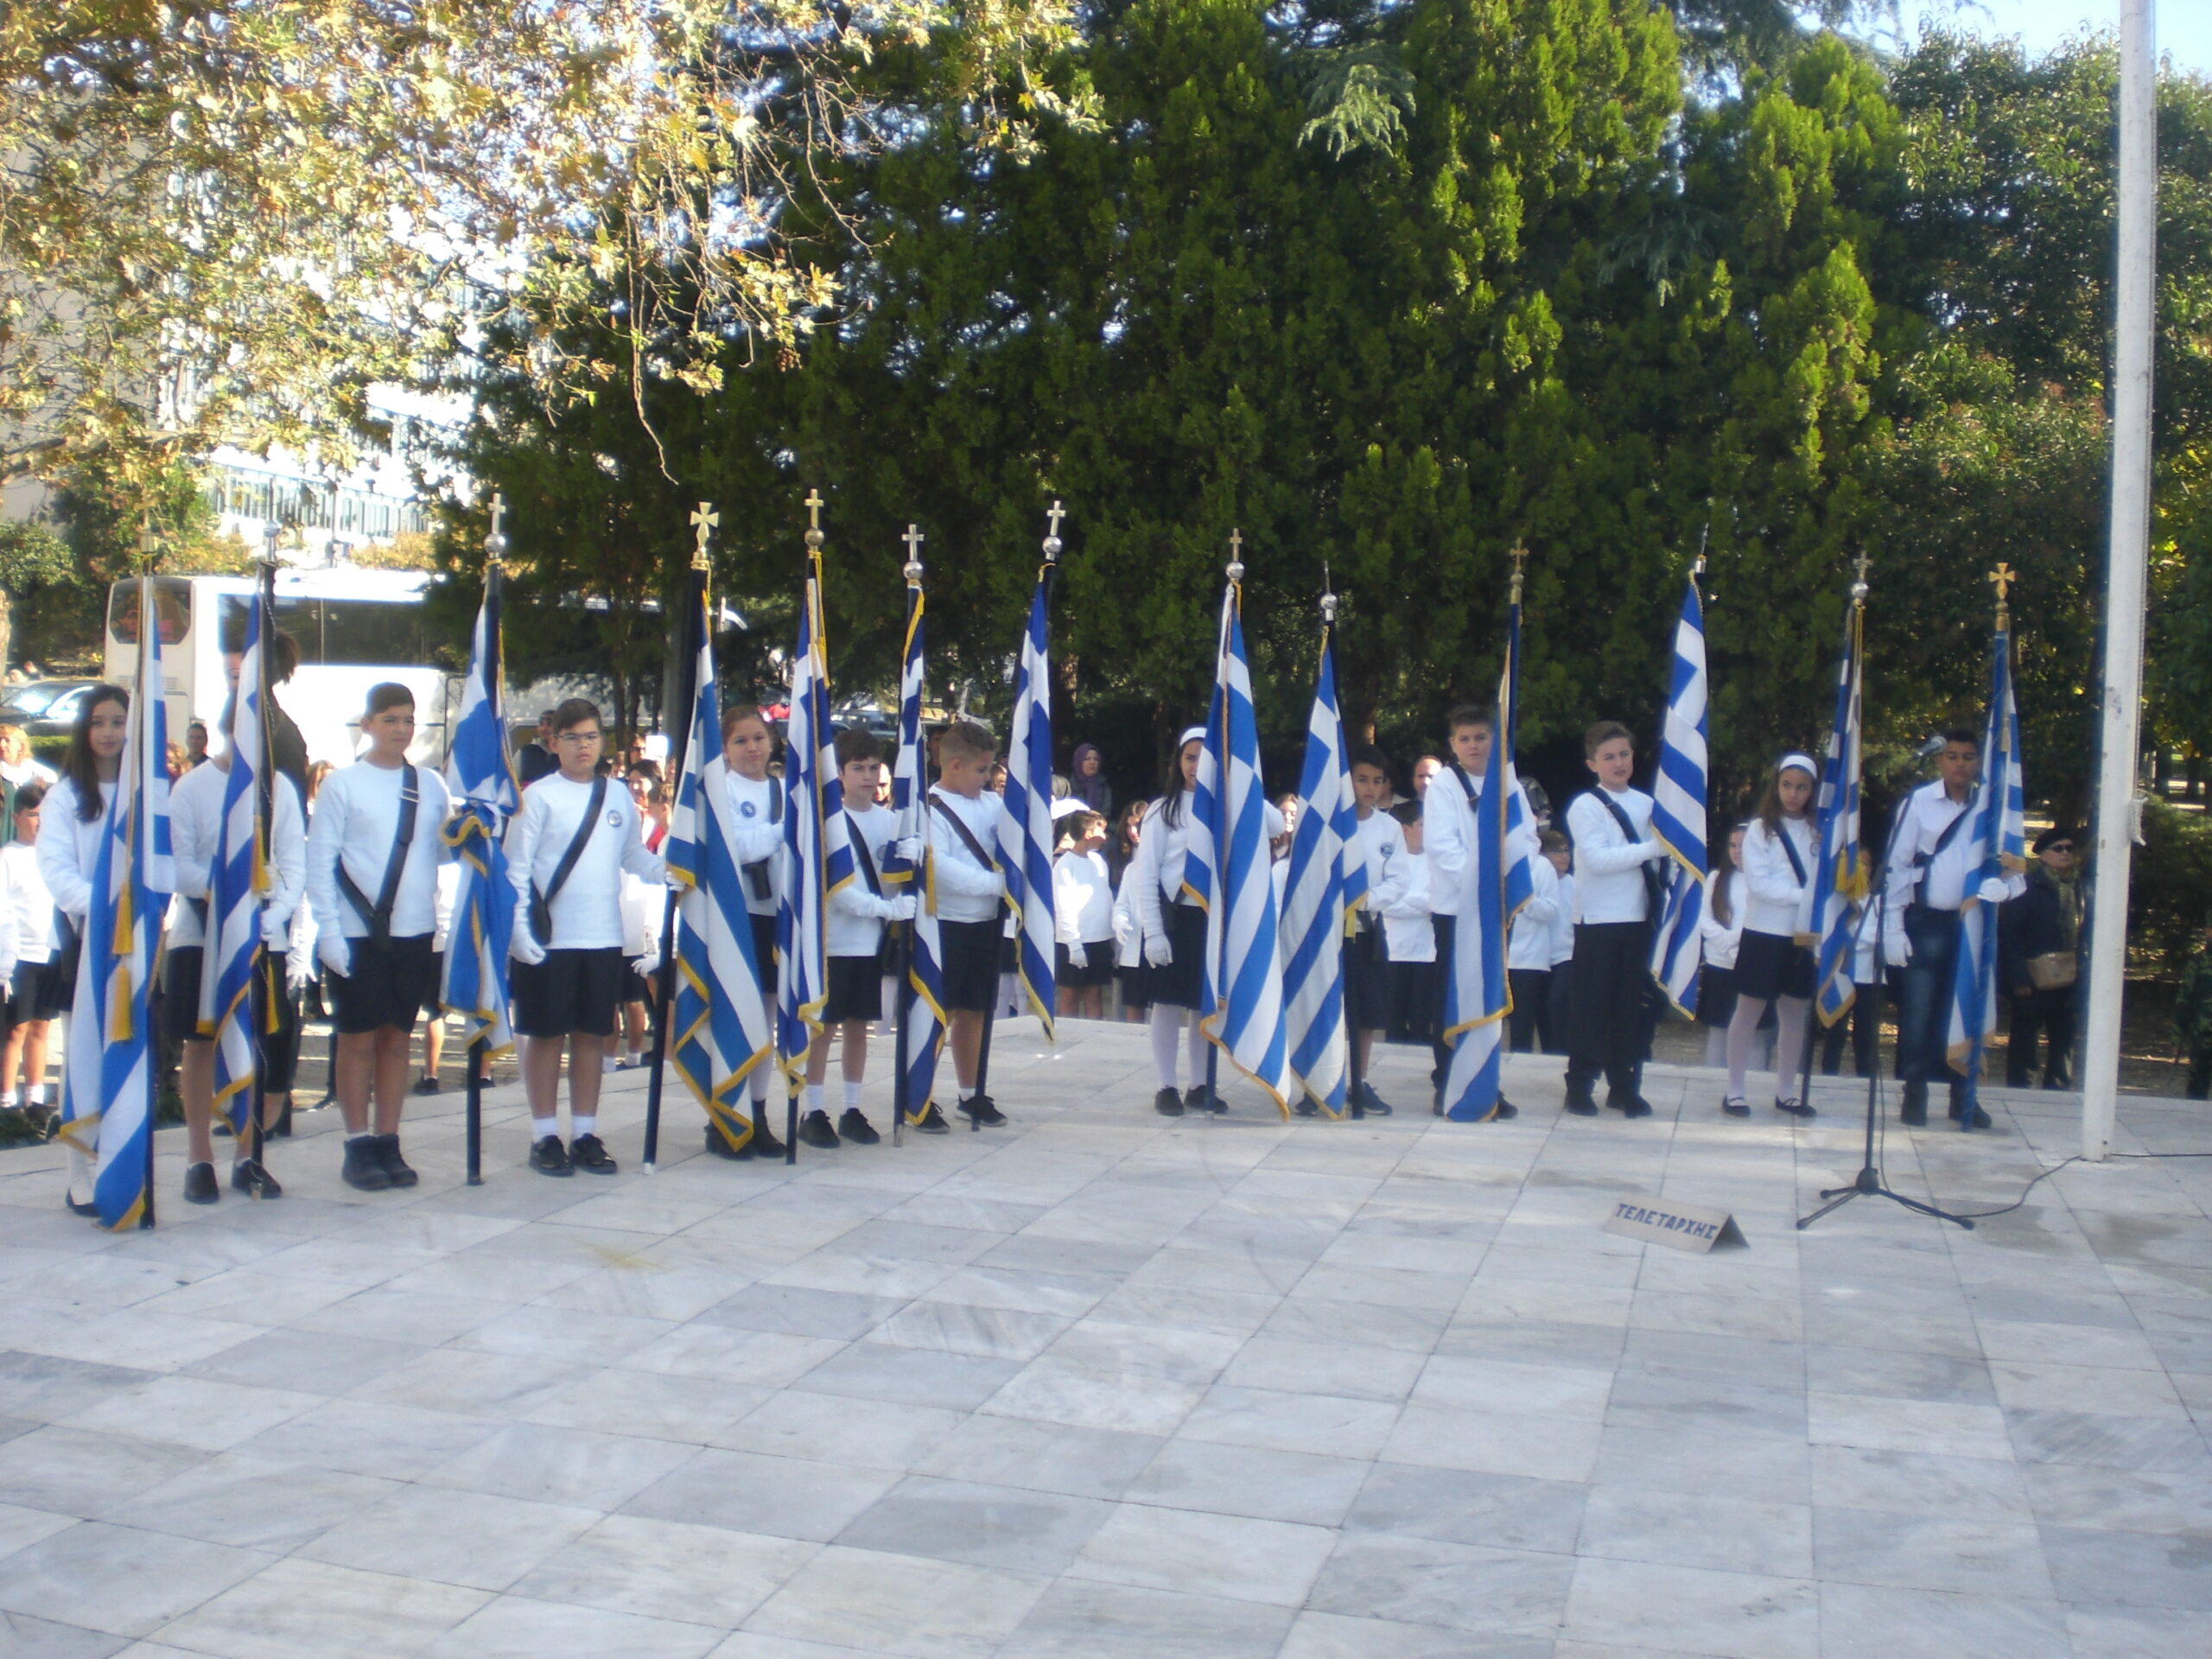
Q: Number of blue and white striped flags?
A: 13